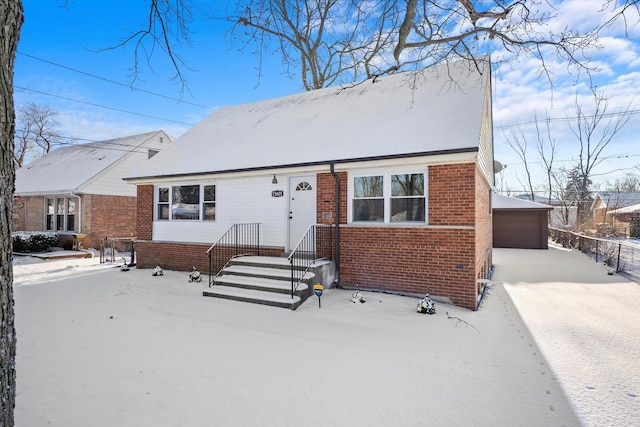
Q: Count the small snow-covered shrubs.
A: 5